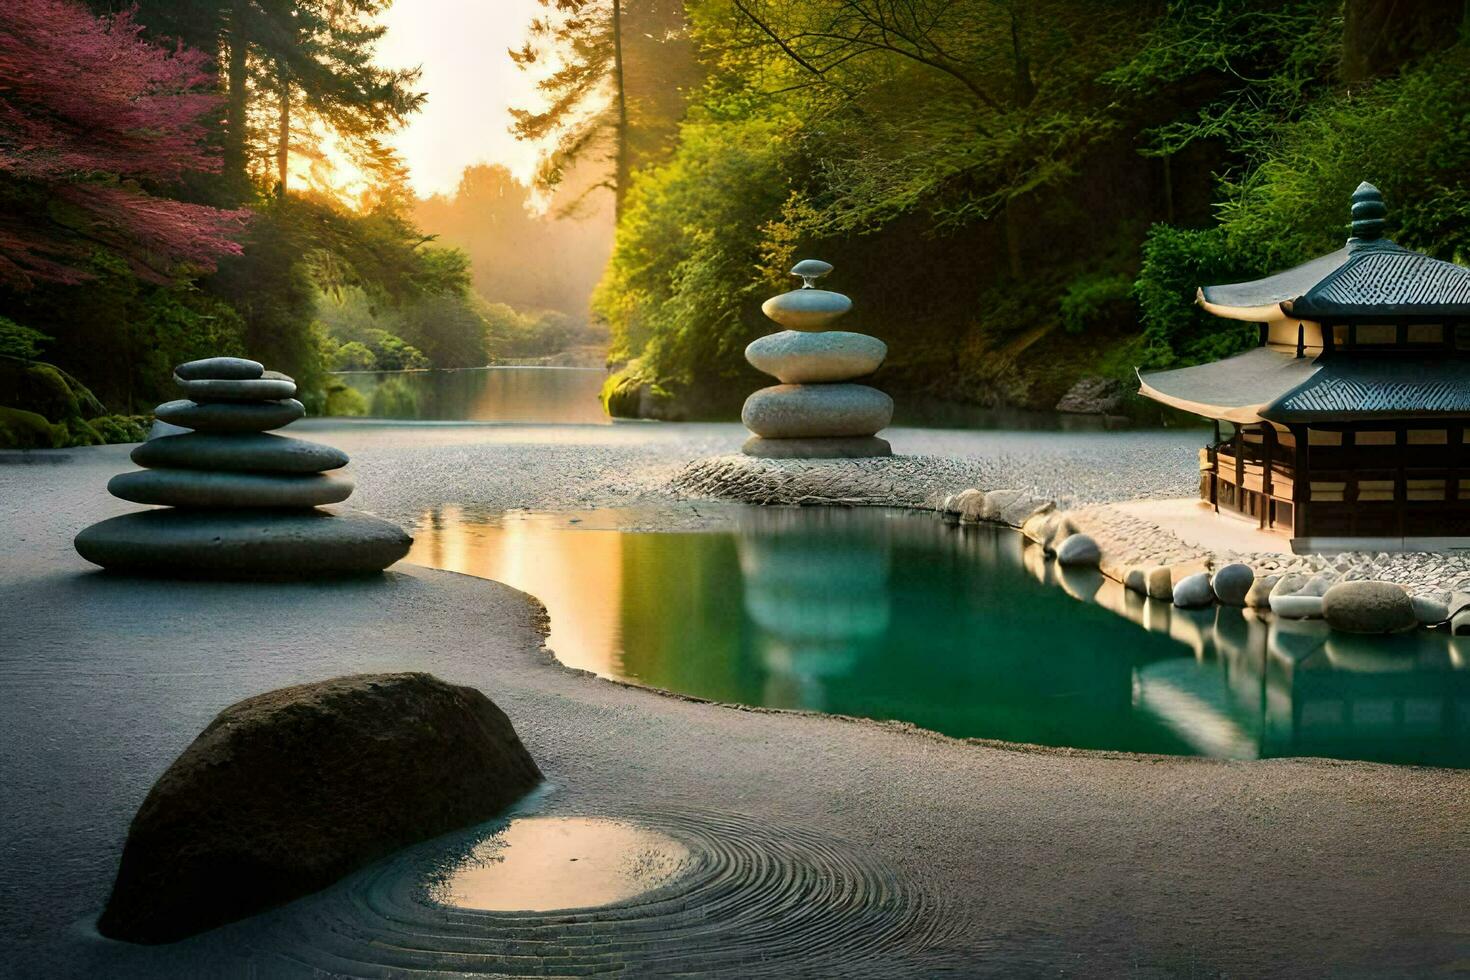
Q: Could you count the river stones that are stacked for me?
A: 11